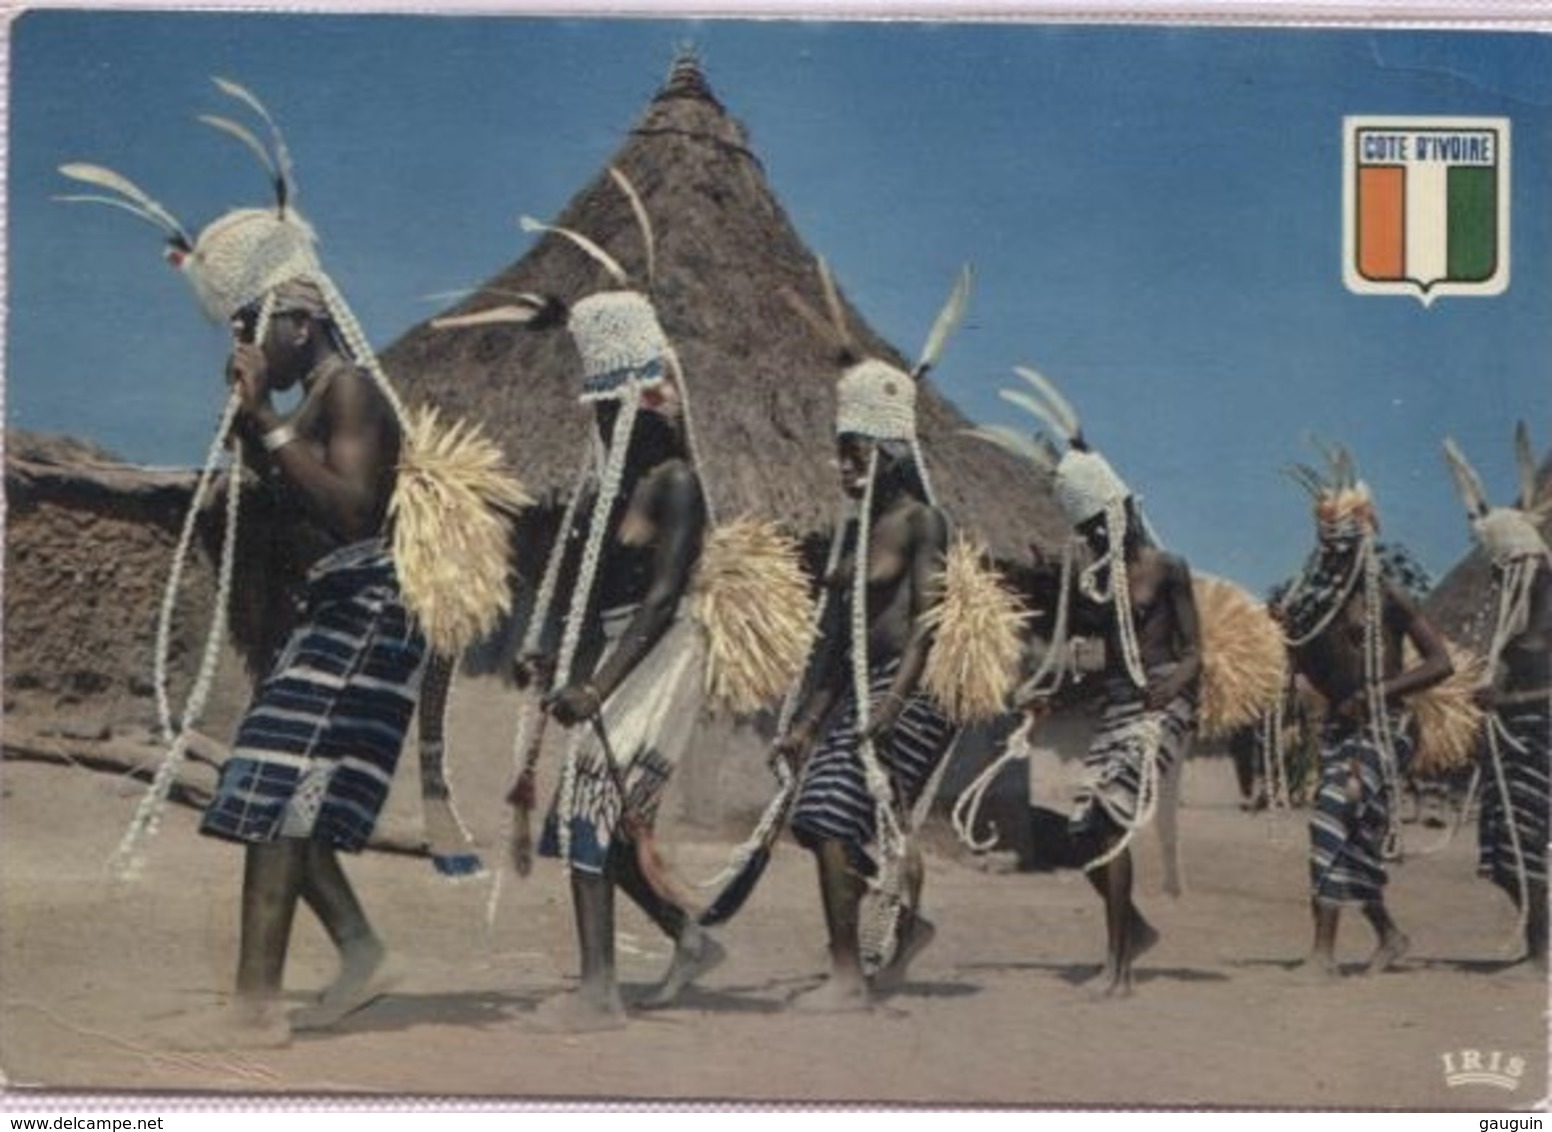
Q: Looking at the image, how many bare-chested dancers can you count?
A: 6